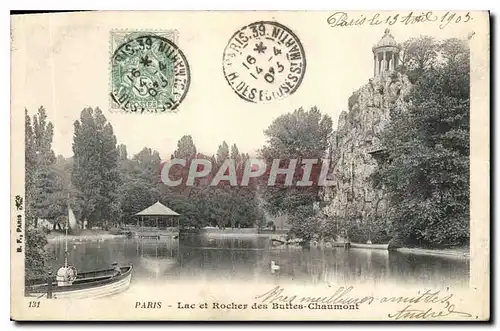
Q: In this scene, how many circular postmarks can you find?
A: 2